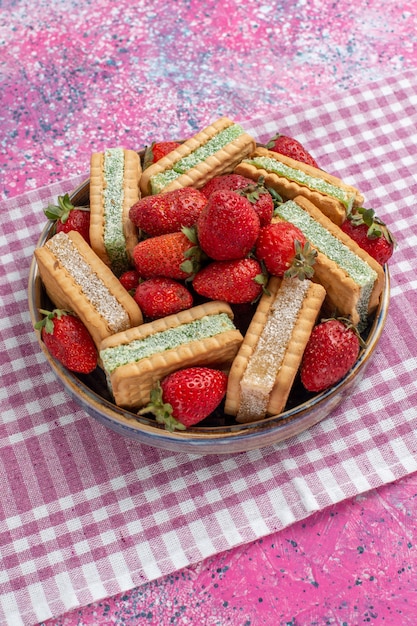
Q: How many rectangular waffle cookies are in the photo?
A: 7